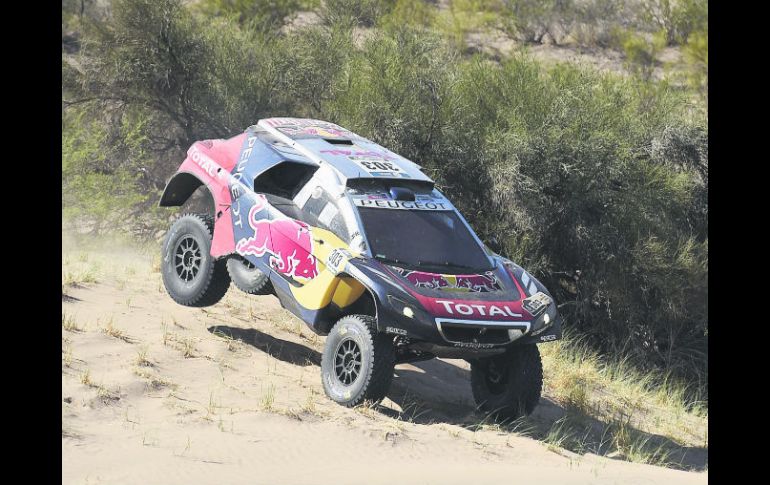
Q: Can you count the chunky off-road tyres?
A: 4